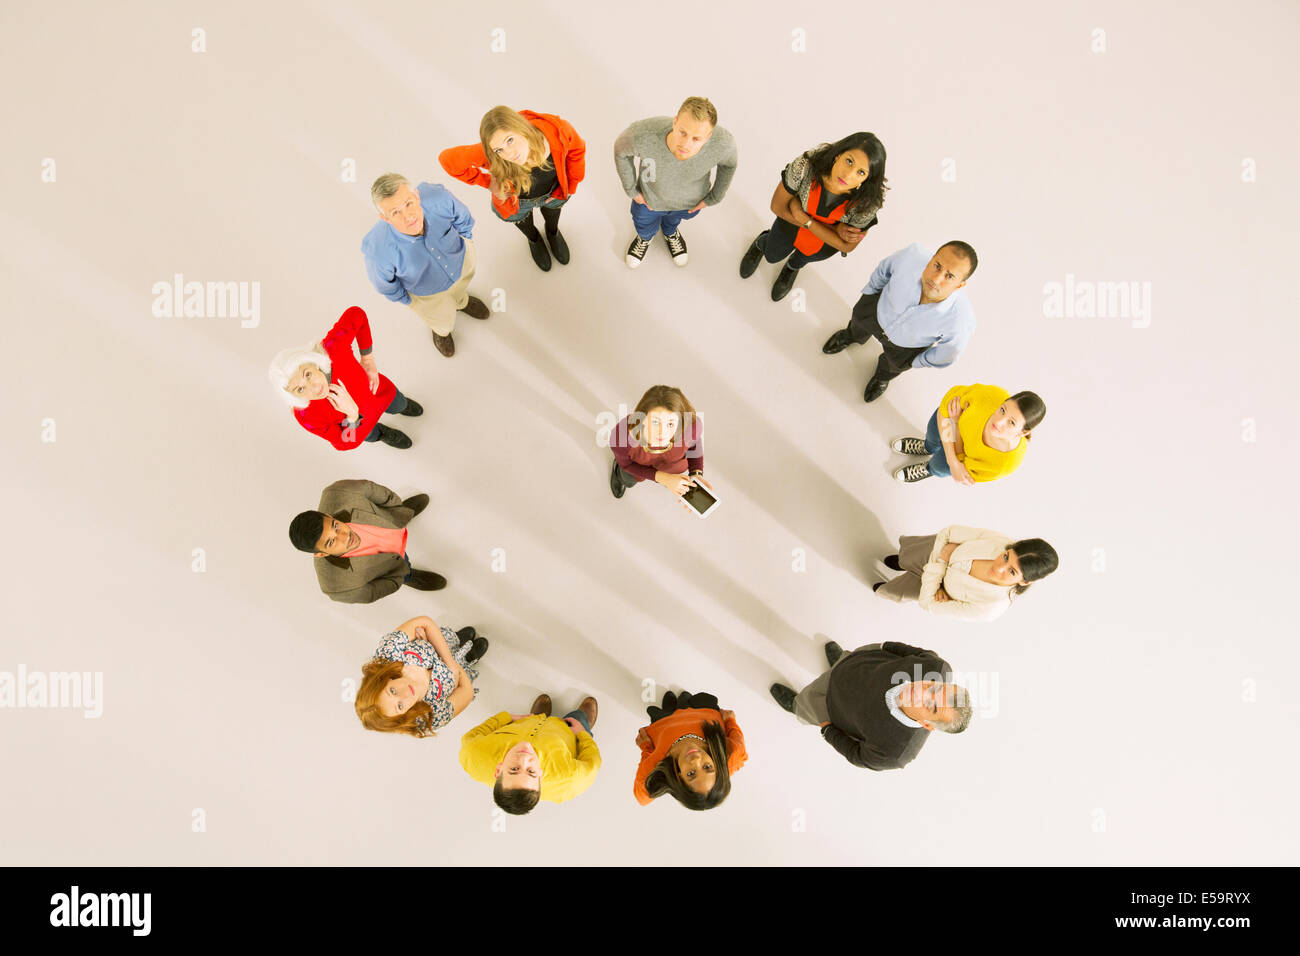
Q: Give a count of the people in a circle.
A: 13